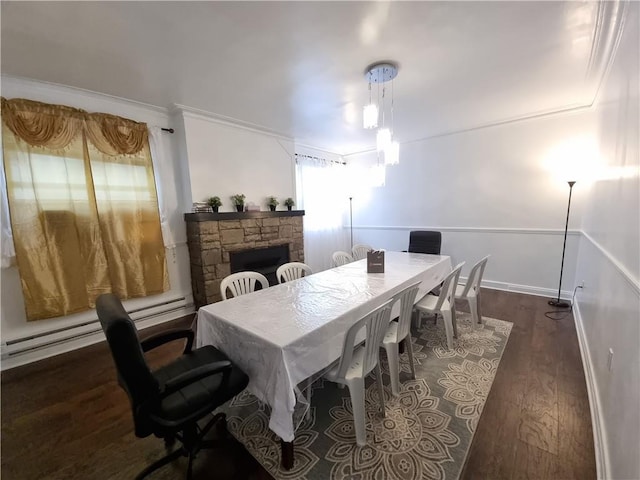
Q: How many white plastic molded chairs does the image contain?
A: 8